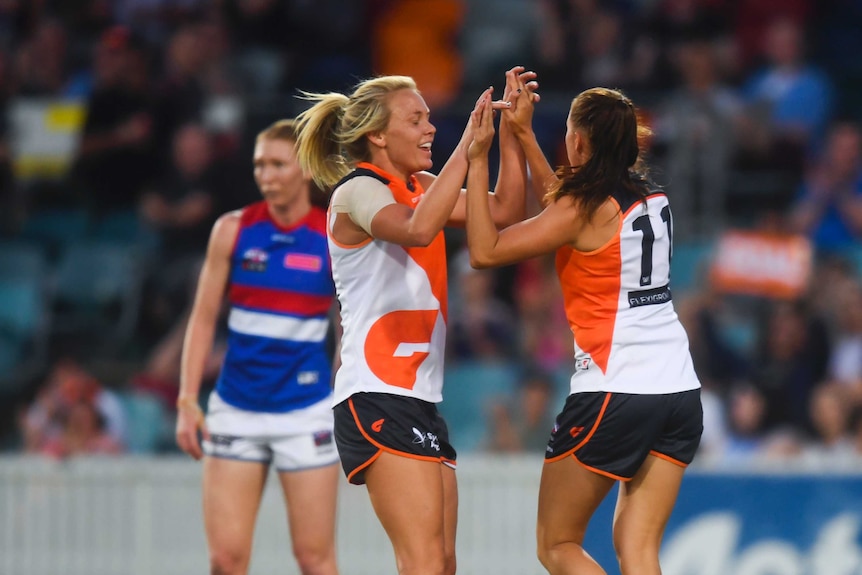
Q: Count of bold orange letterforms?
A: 3